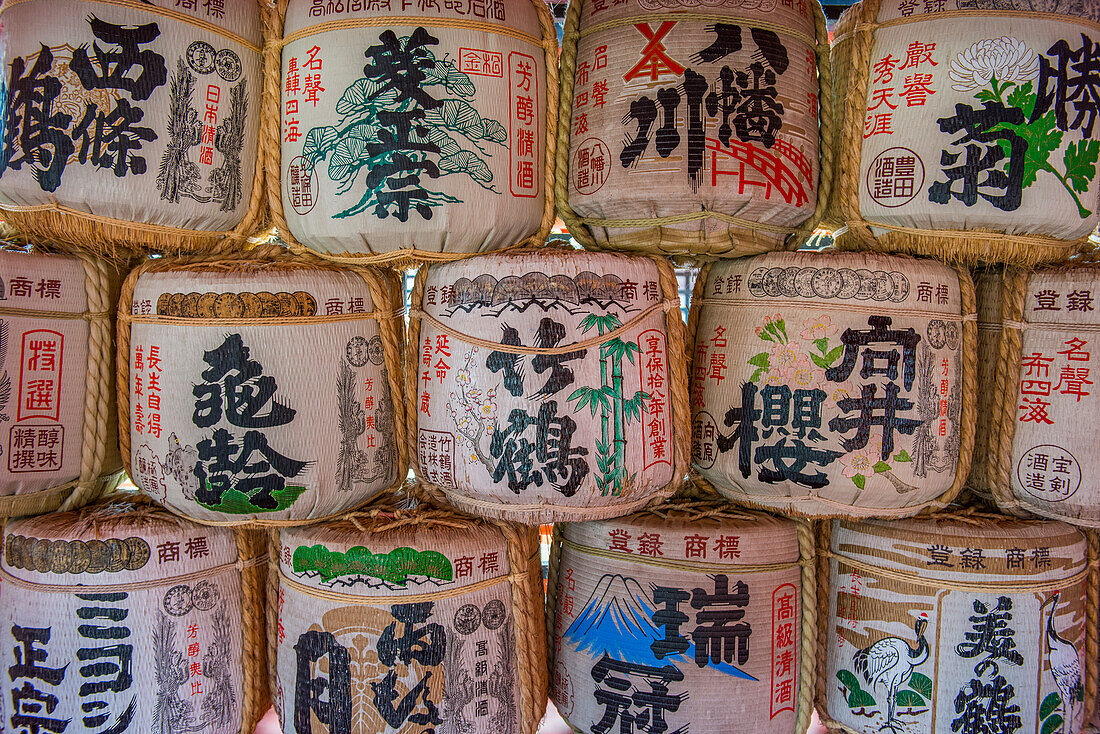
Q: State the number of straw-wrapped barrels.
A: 13